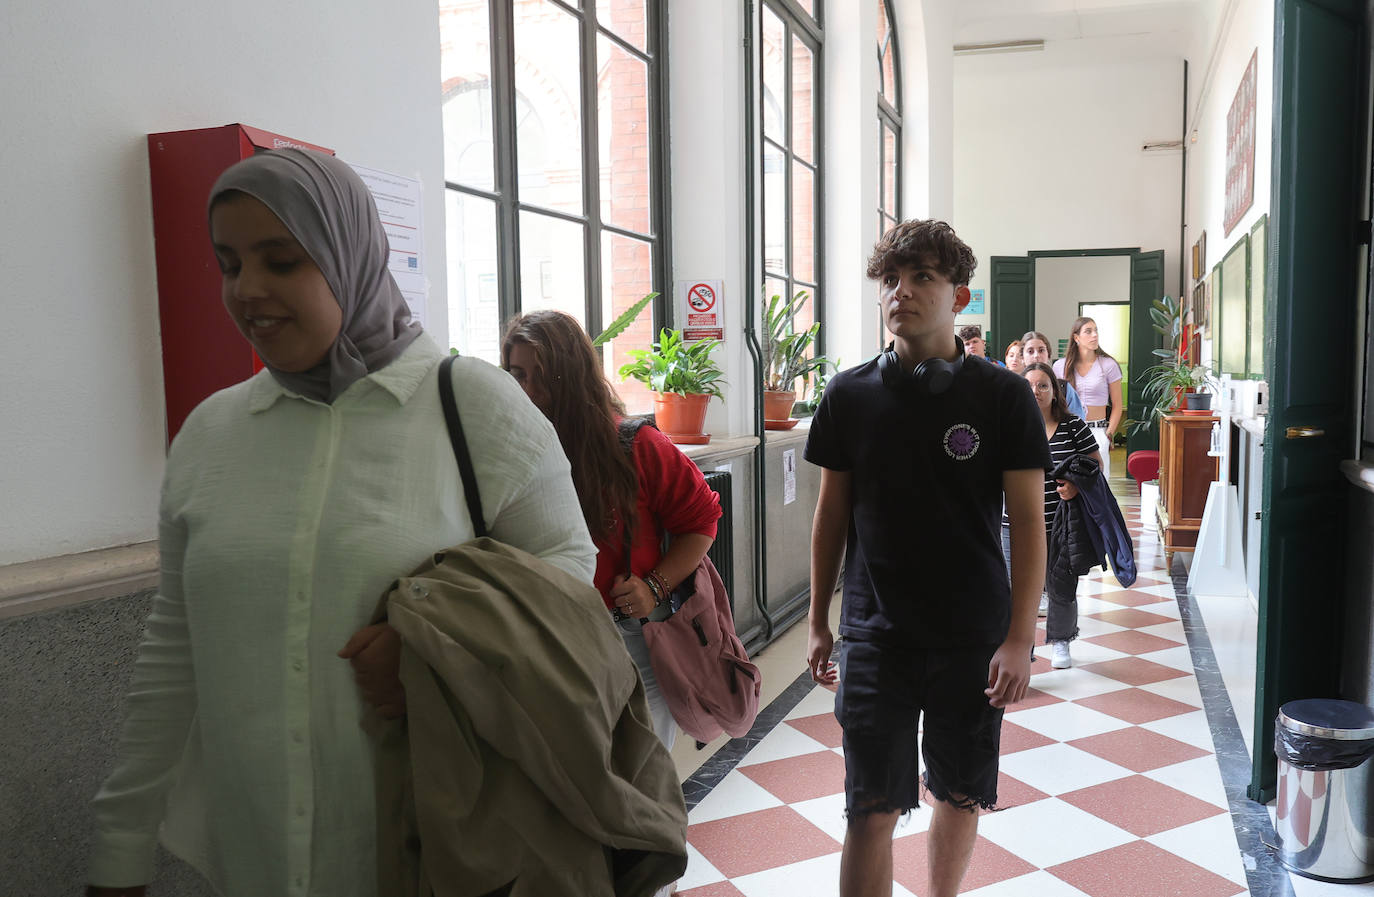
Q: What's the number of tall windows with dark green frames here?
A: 3